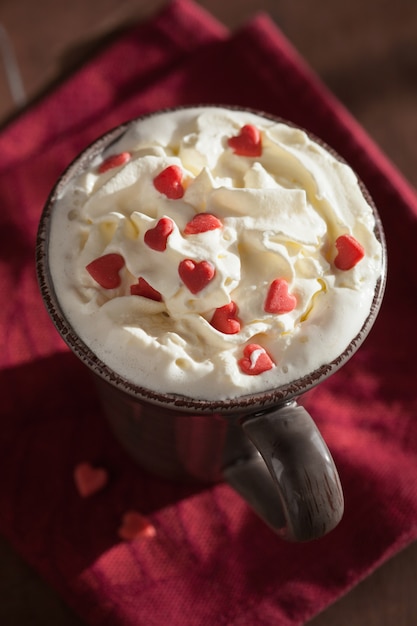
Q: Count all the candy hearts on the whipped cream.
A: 12